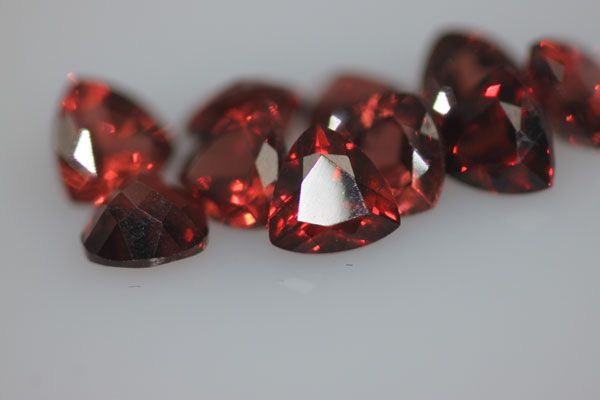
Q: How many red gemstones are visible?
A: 10